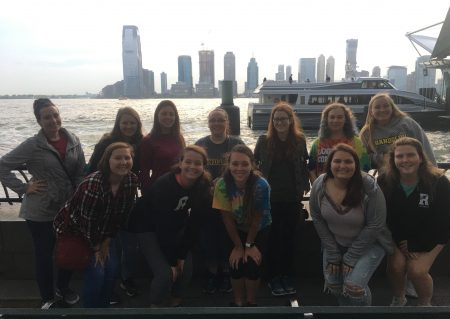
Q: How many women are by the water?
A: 12